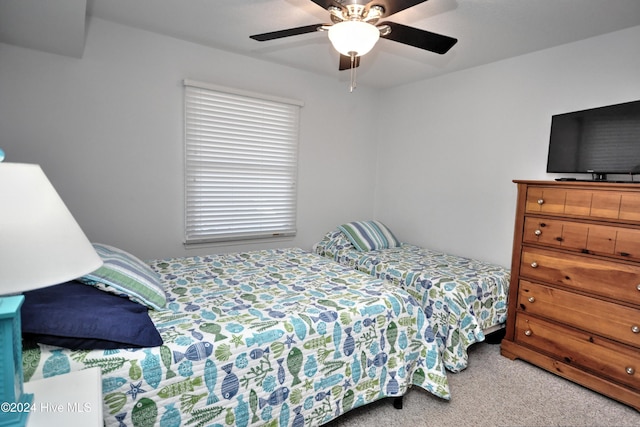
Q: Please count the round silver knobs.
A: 8